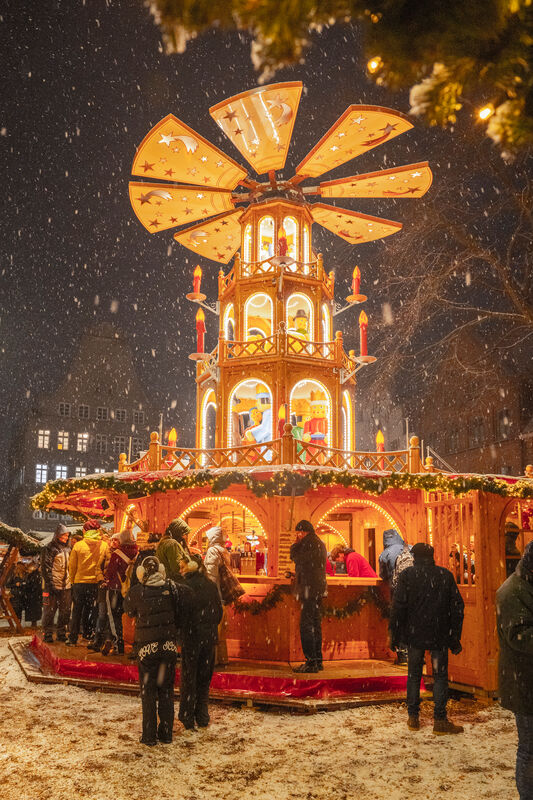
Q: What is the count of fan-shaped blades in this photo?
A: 7